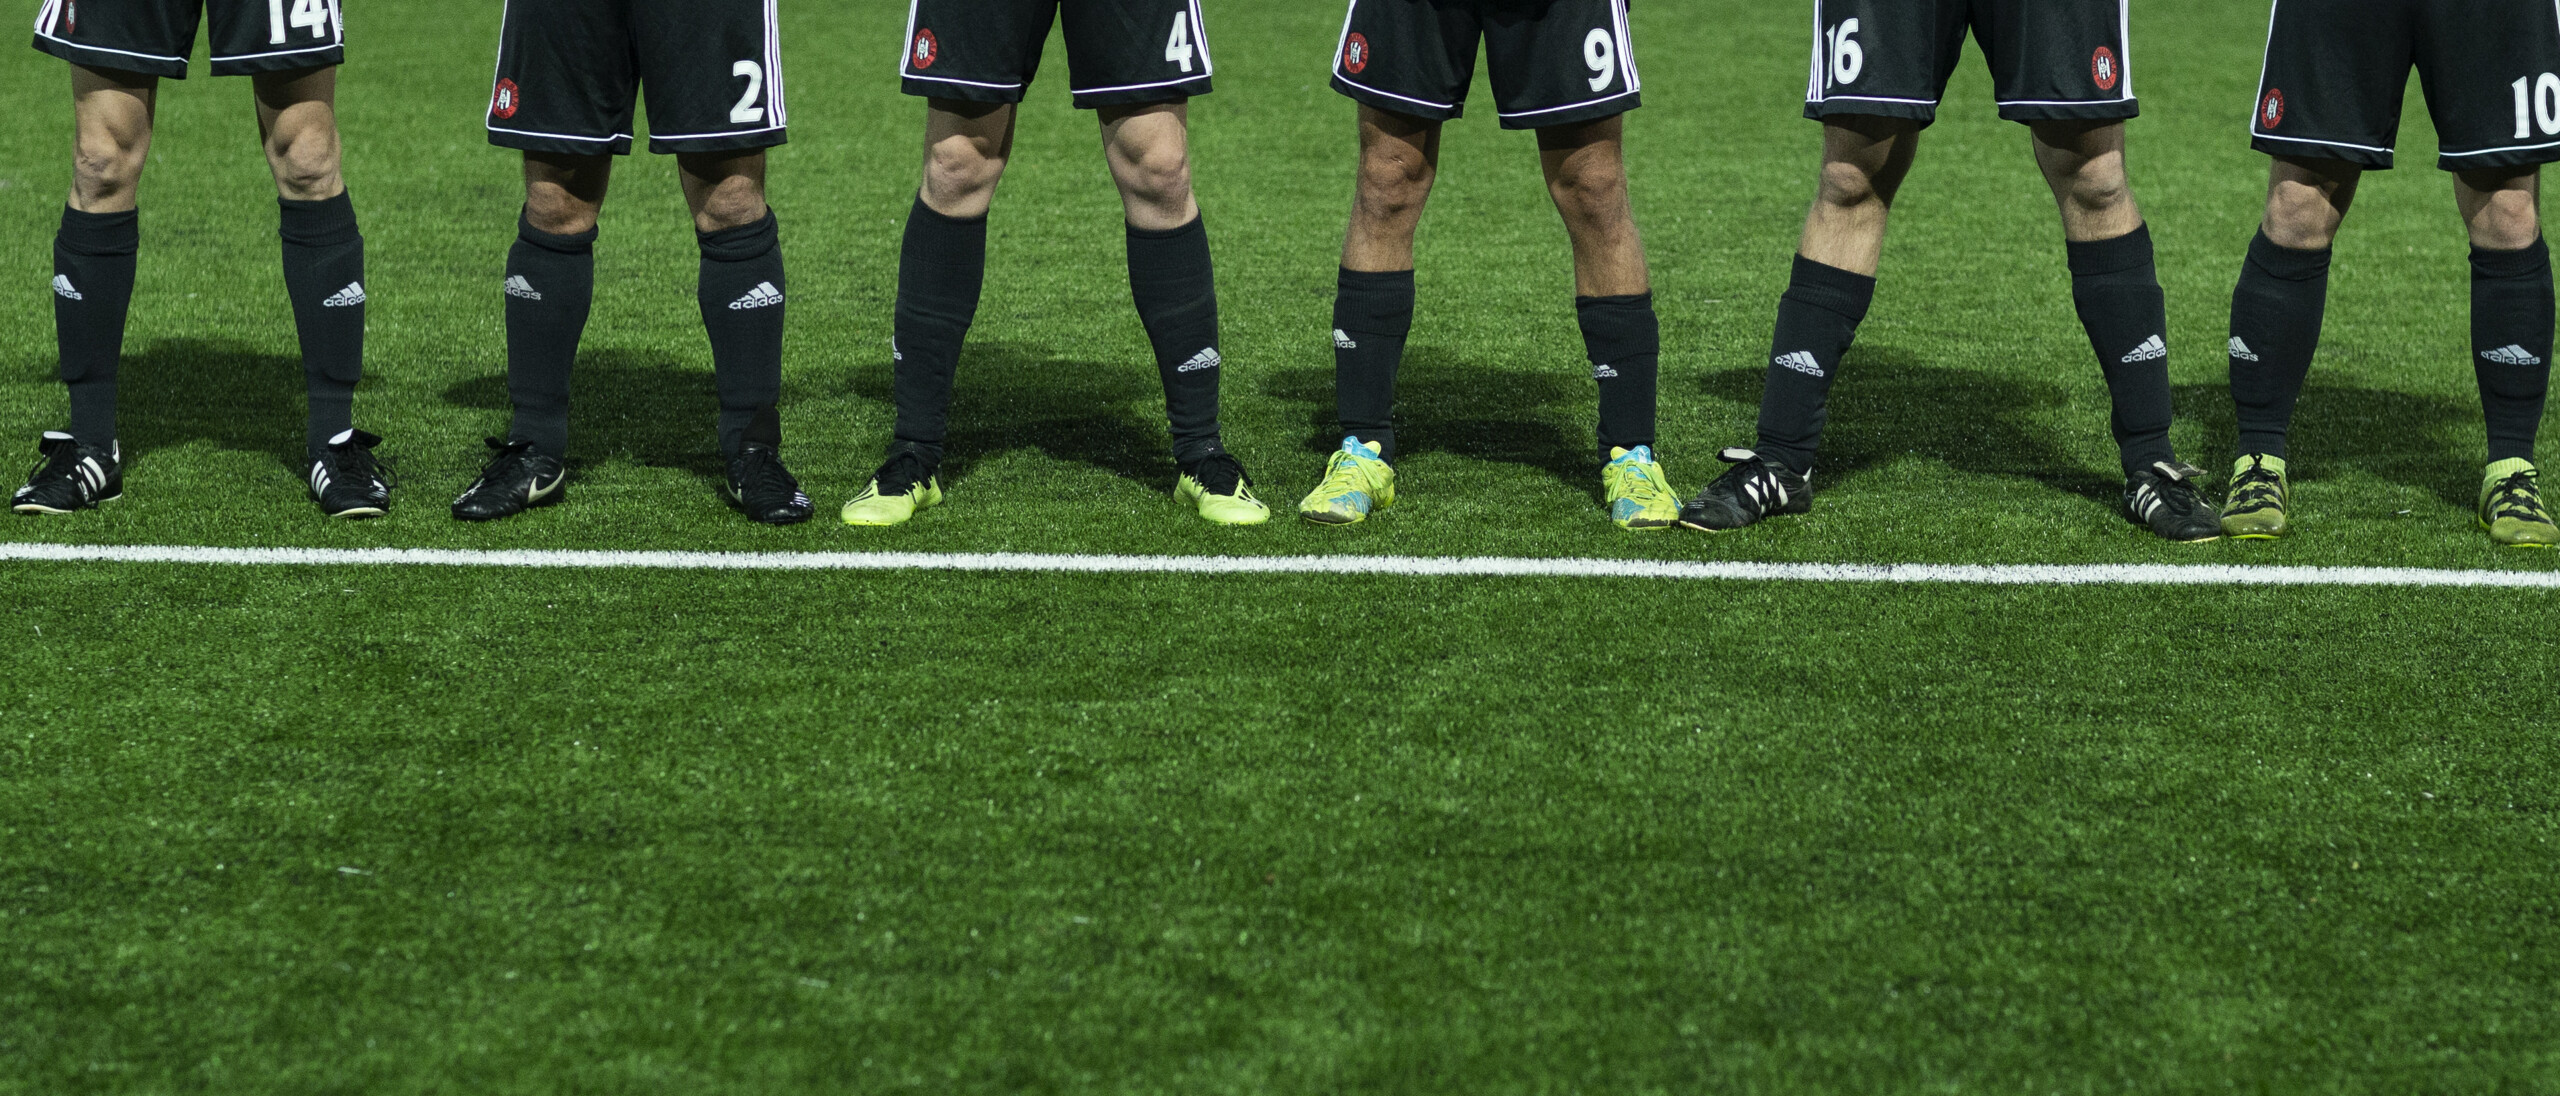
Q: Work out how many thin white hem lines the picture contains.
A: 12